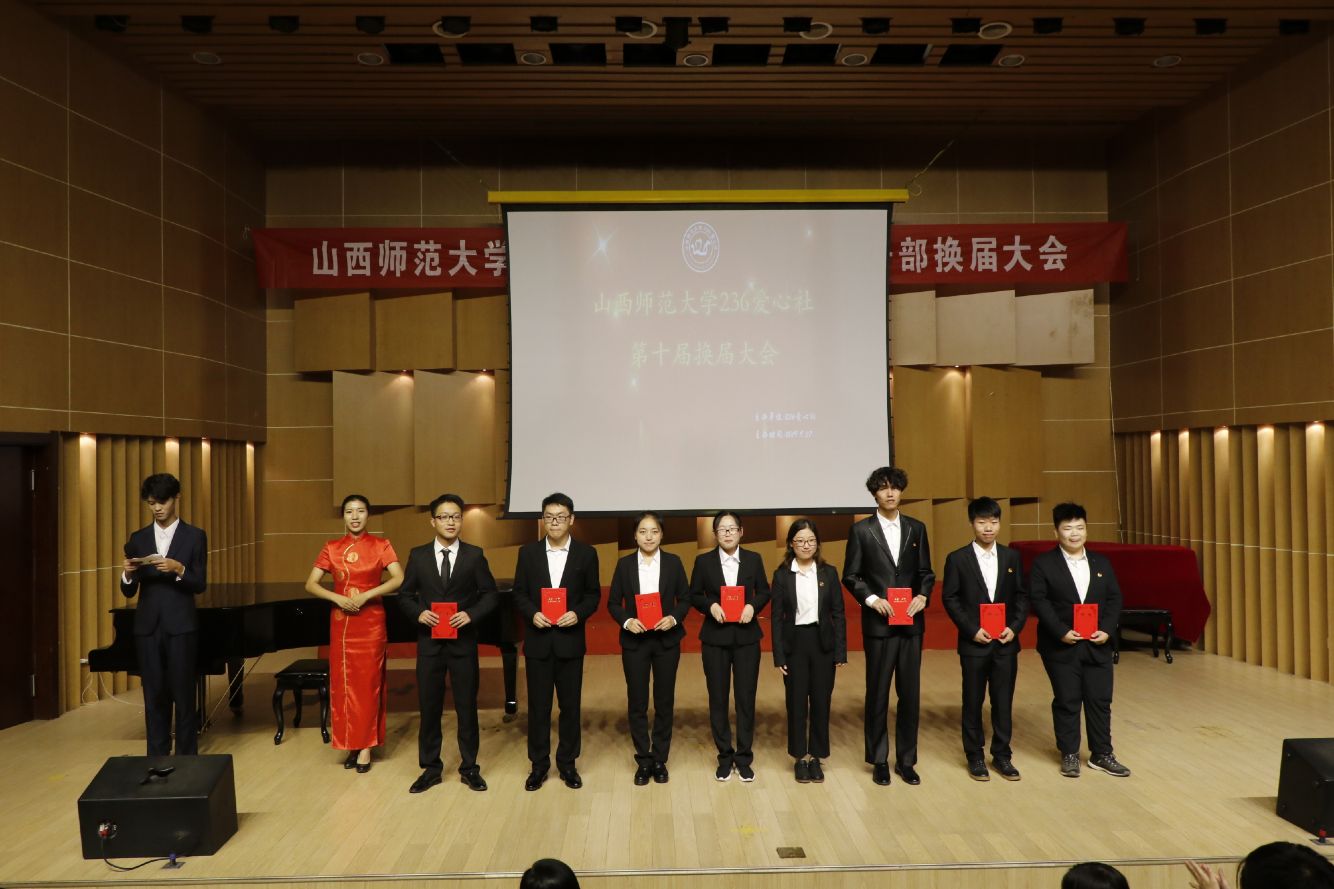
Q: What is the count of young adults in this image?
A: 10